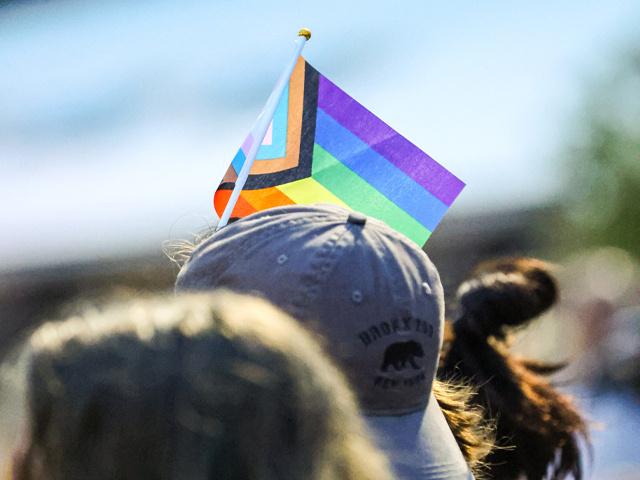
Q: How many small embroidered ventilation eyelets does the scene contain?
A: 3